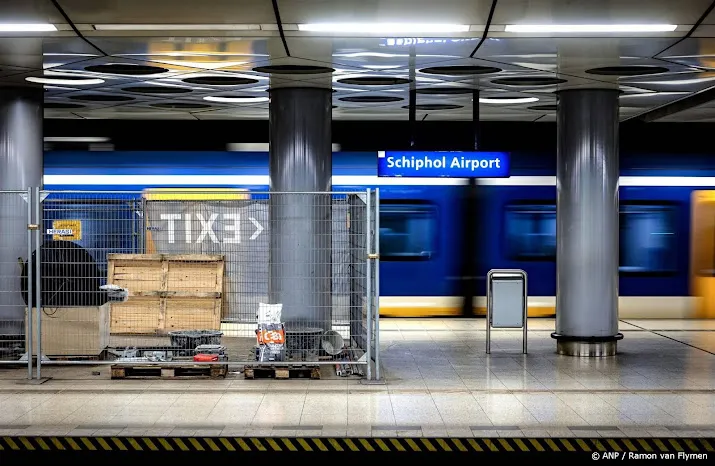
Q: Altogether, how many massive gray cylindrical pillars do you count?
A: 3